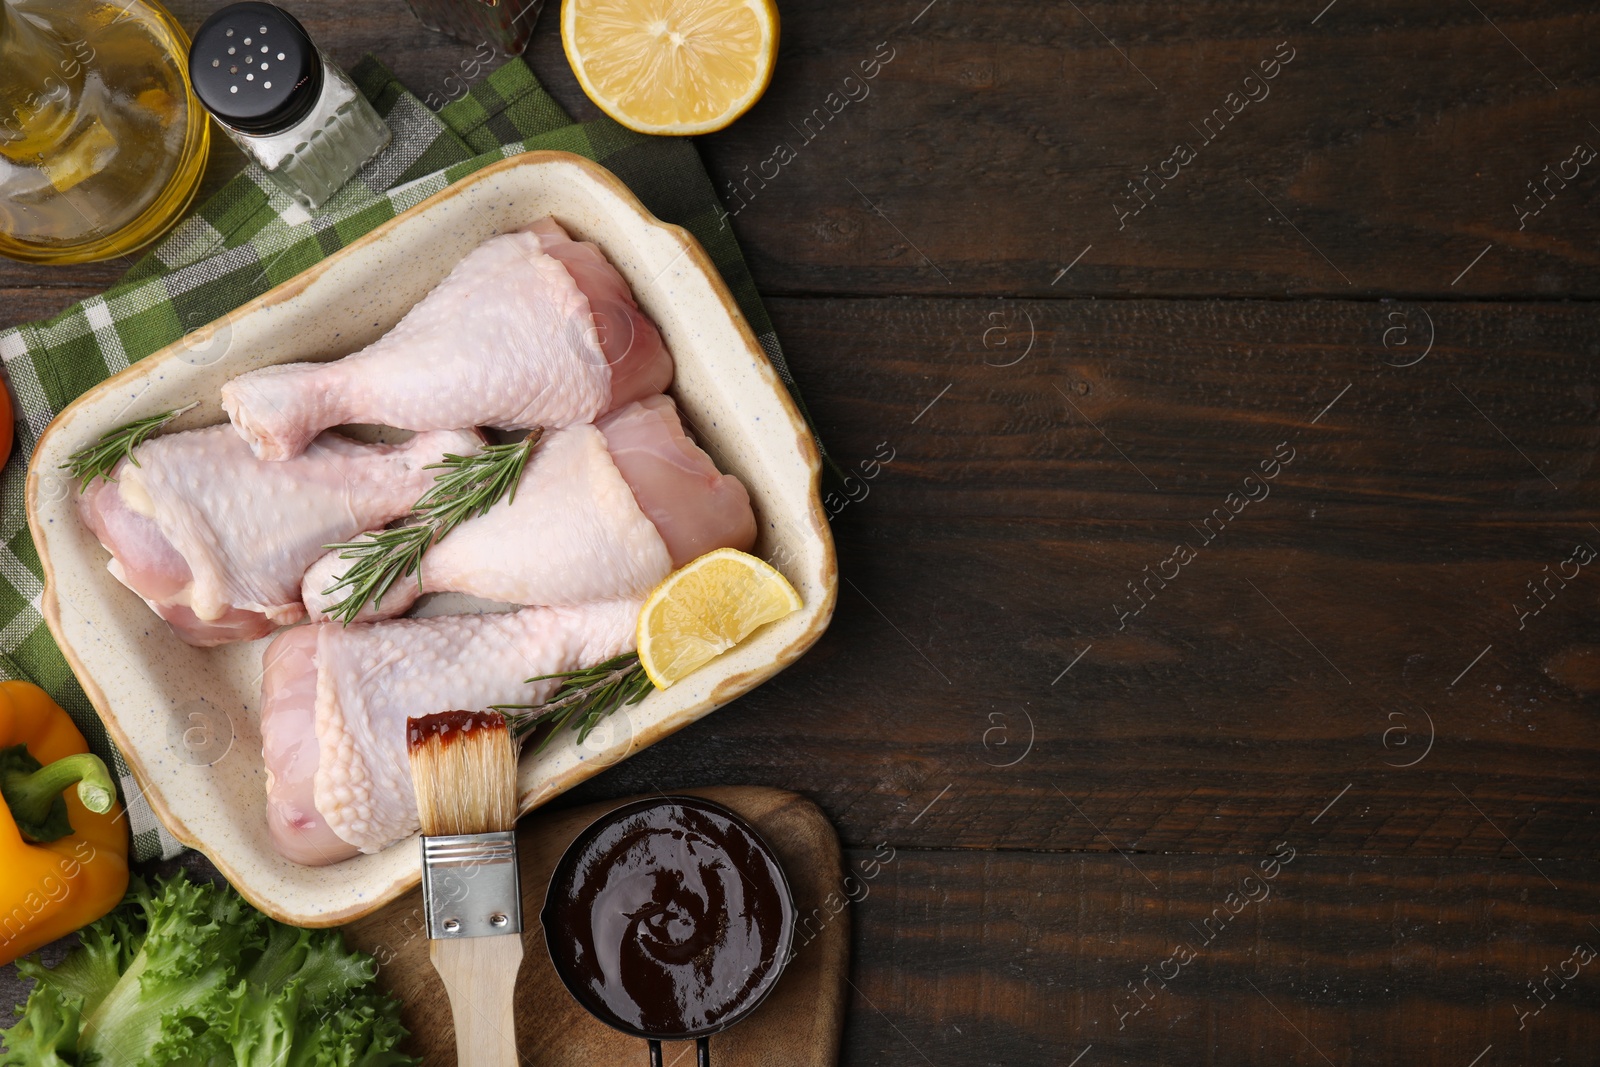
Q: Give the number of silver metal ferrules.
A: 1